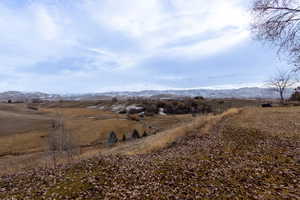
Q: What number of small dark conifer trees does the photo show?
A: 4